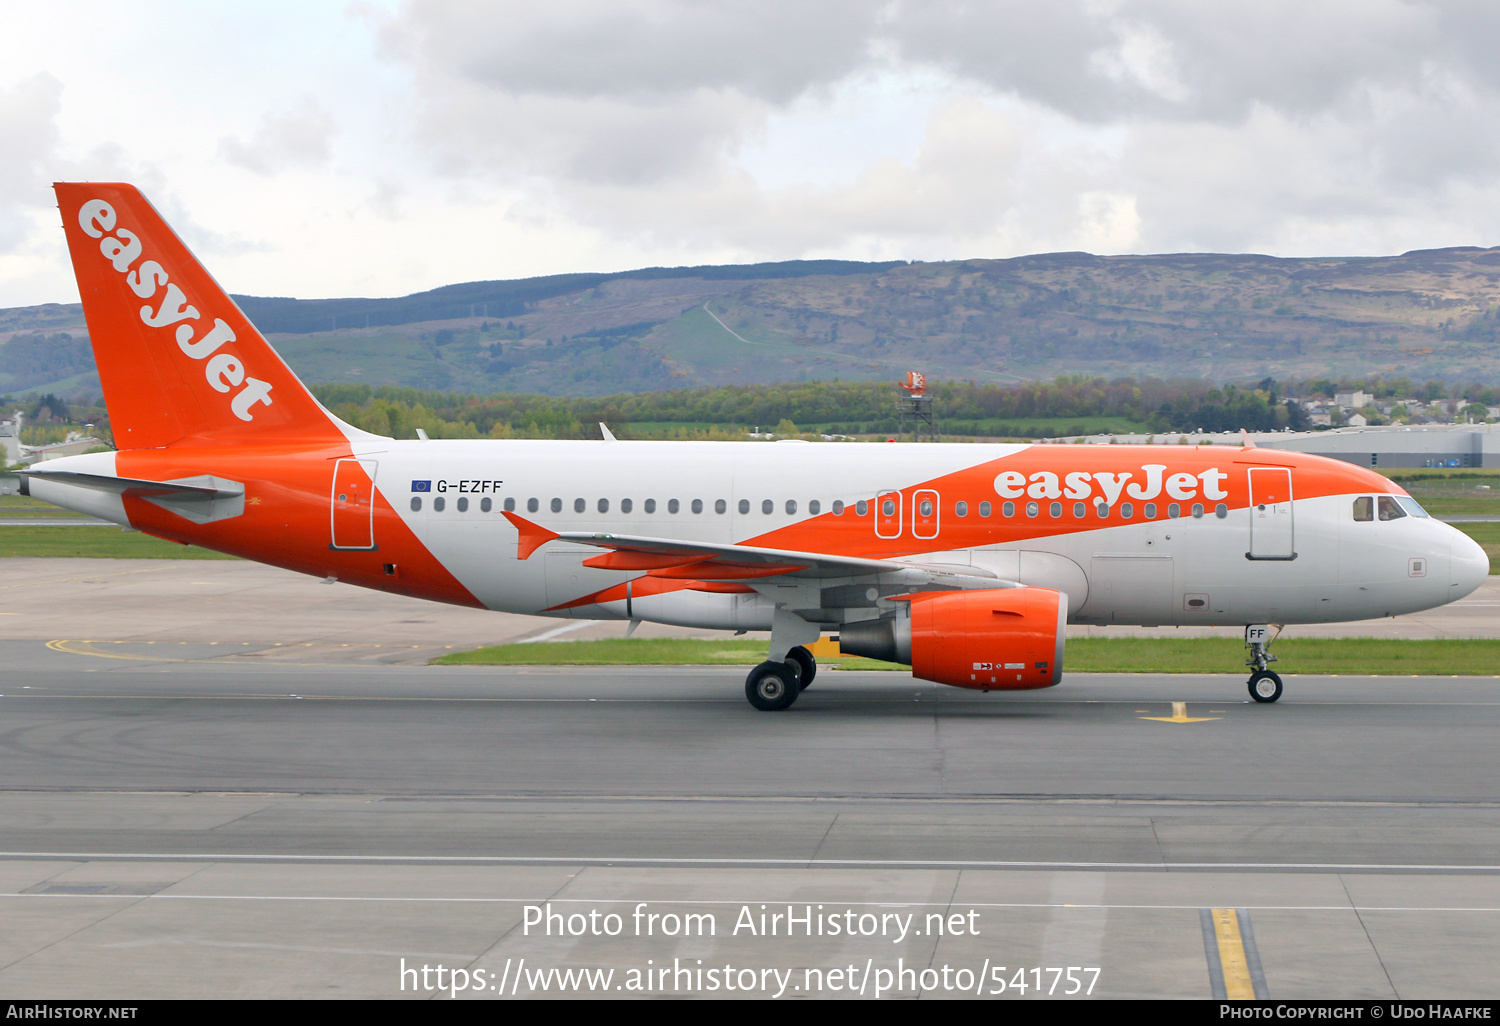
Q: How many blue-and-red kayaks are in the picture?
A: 0